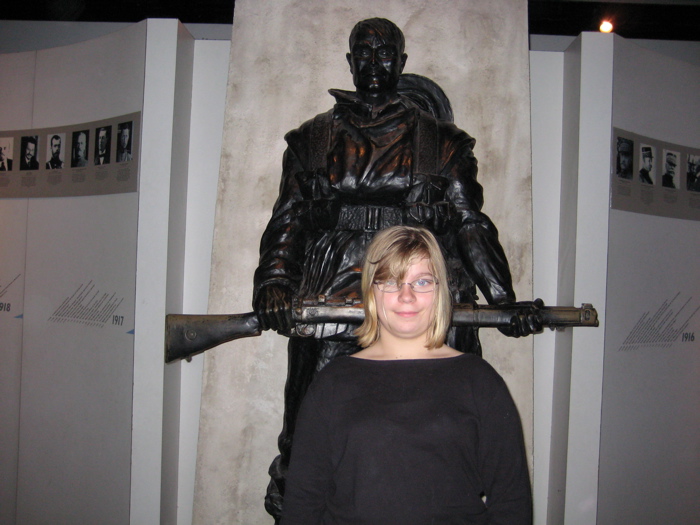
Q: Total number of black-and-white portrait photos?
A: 10